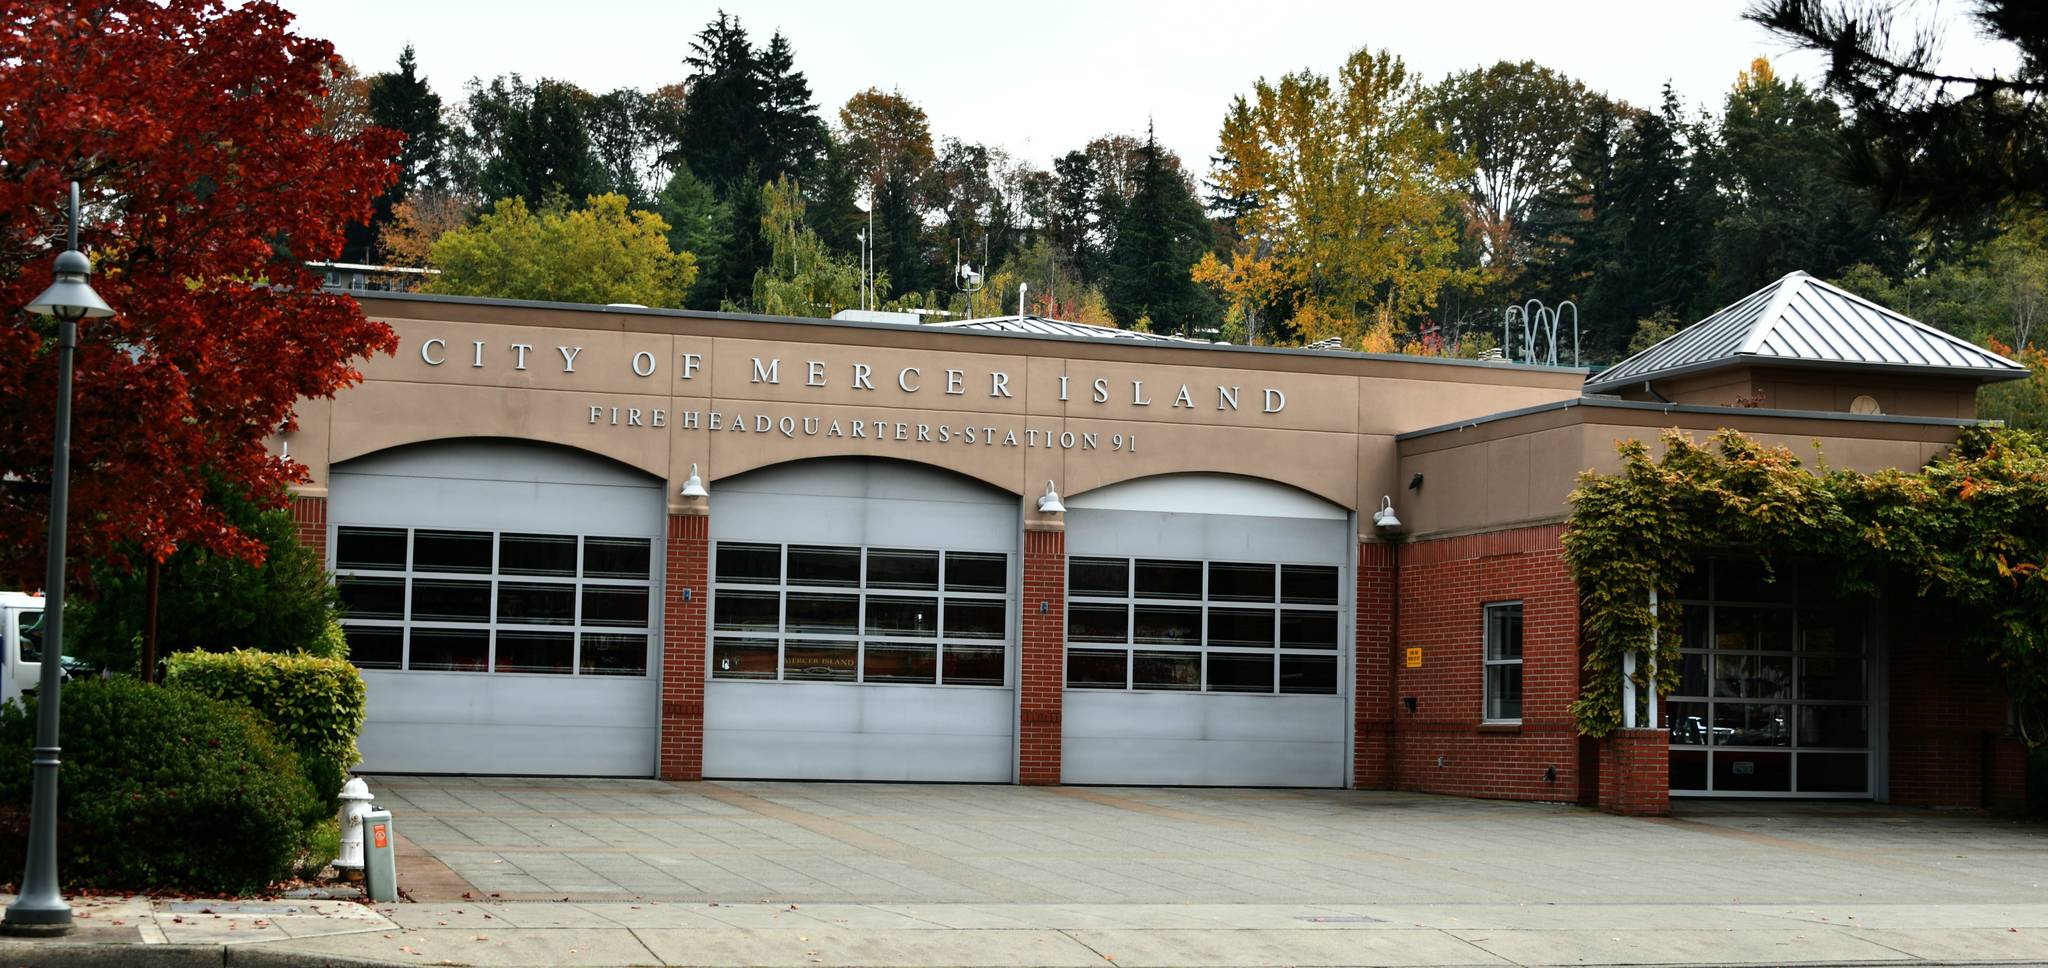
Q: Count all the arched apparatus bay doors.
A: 3